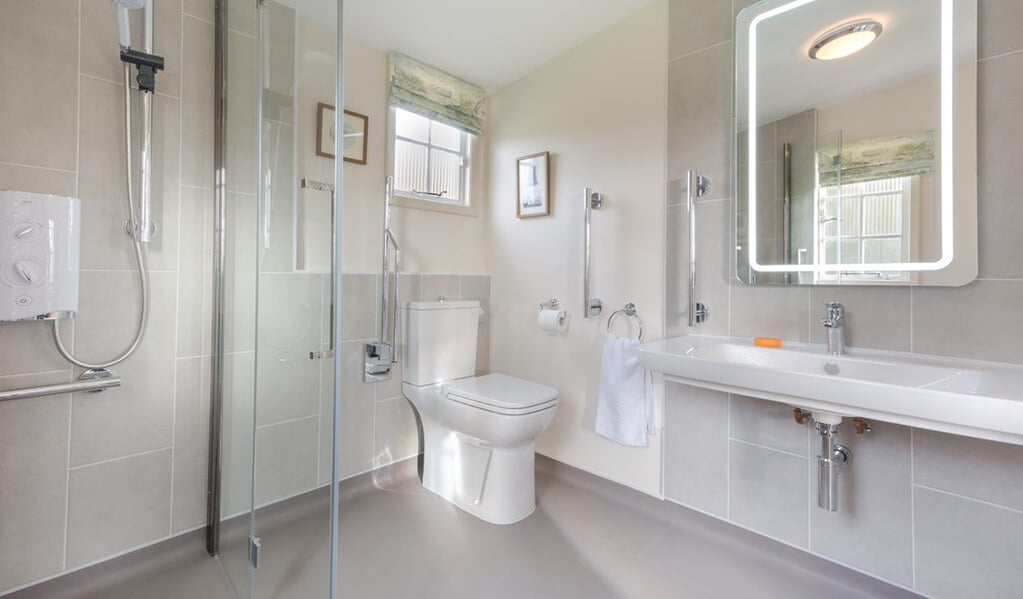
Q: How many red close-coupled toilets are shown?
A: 0